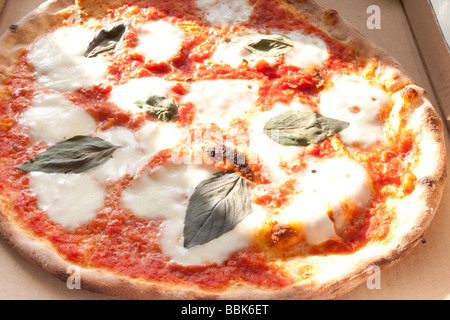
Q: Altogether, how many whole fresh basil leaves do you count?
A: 6